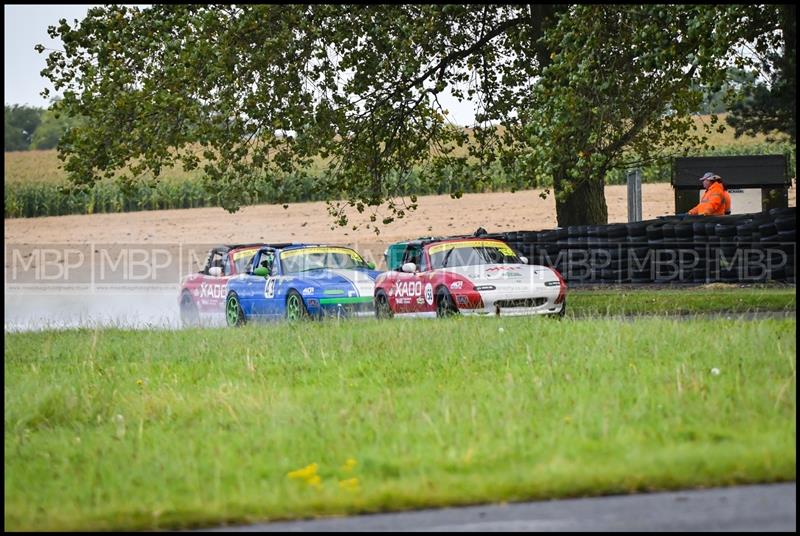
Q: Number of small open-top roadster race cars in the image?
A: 3